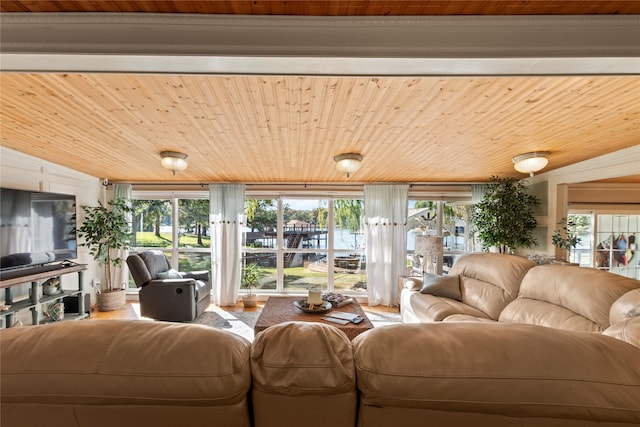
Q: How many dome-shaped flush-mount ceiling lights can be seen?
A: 3